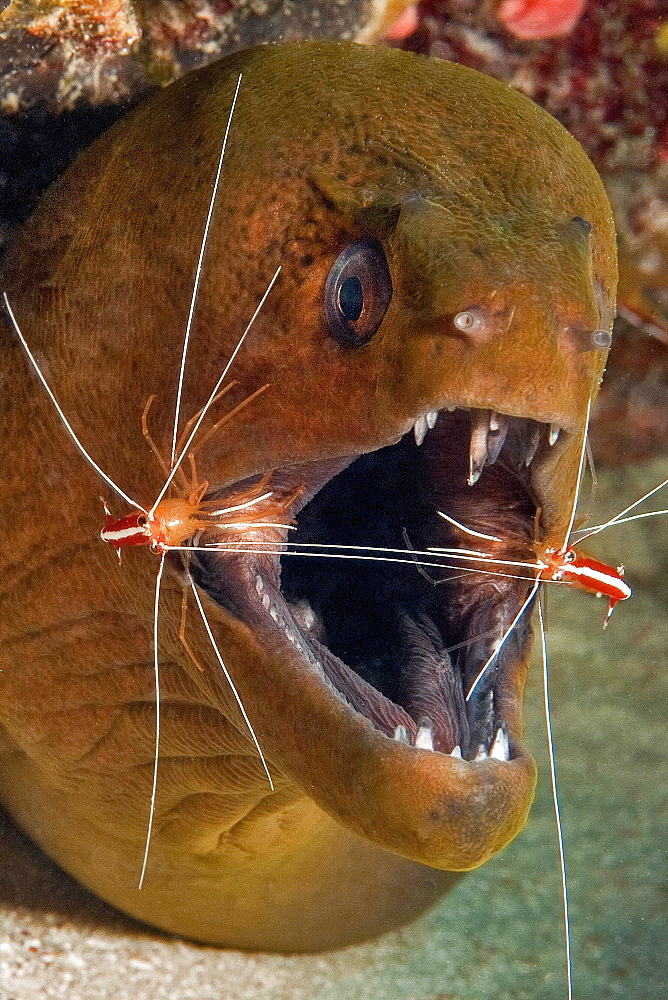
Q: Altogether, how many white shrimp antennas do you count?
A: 12